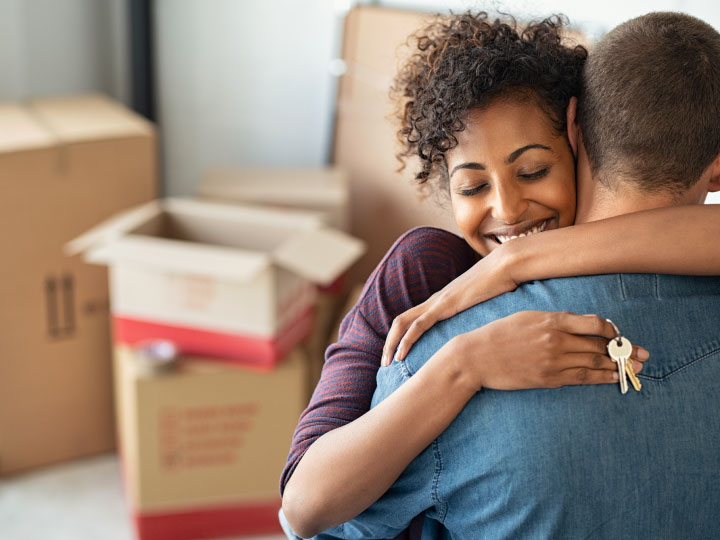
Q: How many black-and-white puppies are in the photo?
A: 0